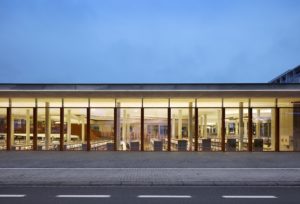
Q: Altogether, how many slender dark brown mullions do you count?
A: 11